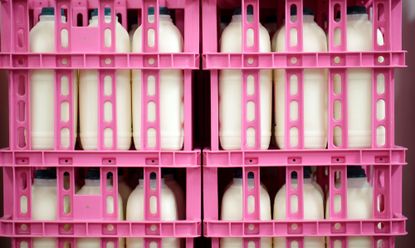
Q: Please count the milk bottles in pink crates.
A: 12